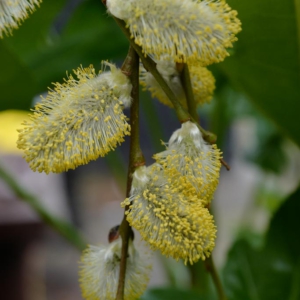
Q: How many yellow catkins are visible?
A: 7